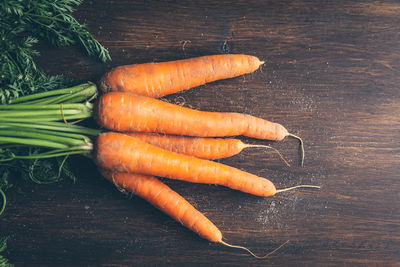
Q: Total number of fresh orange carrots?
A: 5